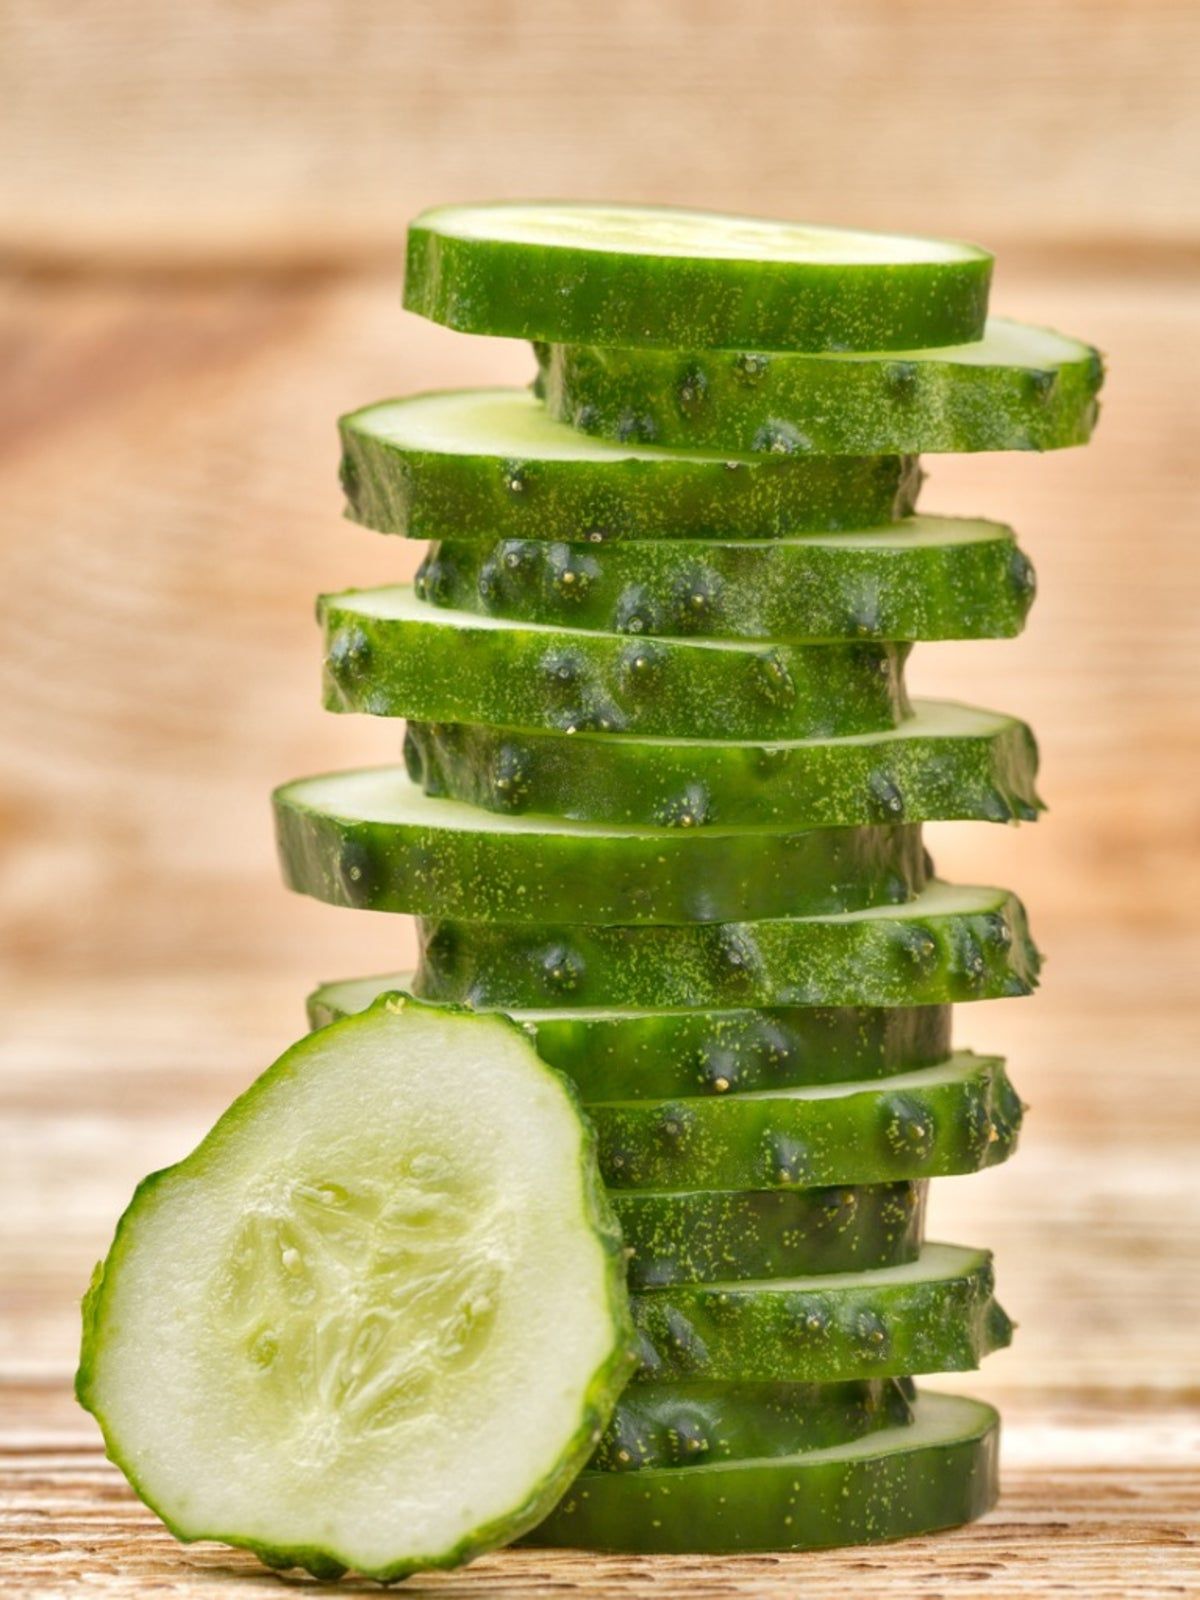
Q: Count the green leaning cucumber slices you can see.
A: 1